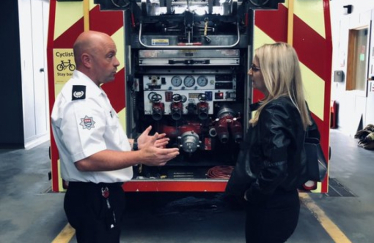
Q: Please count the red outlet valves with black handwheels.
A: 3